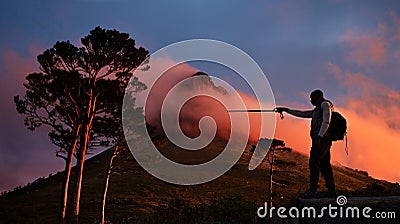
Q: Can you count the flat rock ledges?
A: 1